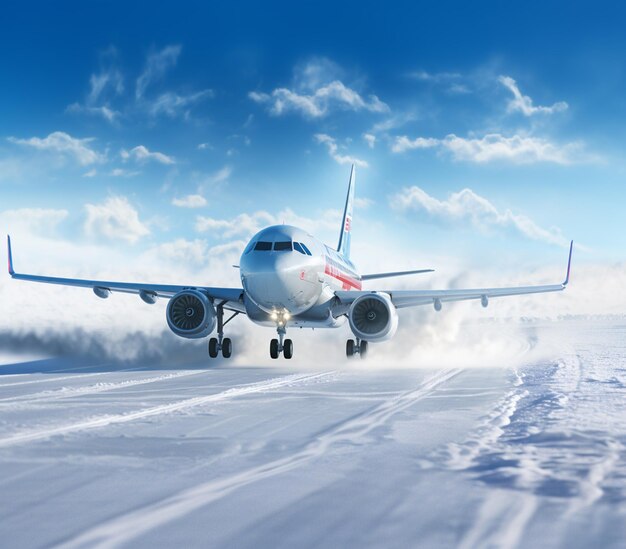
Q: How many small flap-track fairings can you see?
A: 4